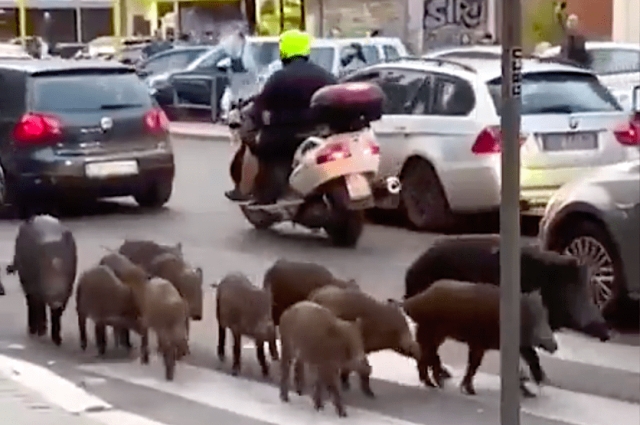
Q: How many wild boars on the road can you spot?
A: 12